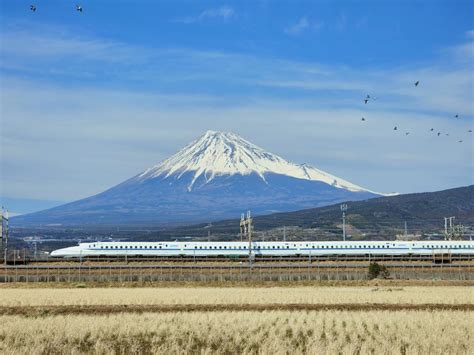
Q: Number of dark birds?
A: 14